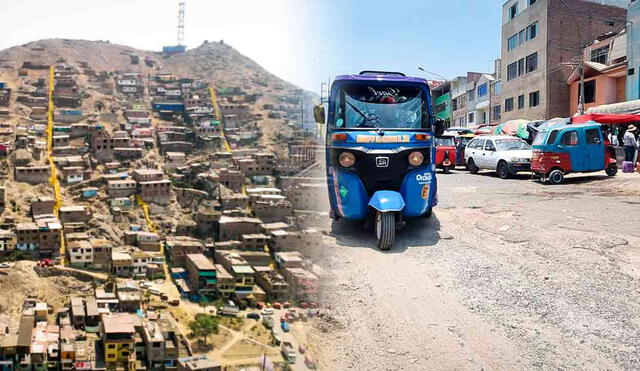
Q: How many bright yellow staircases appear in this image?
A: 3